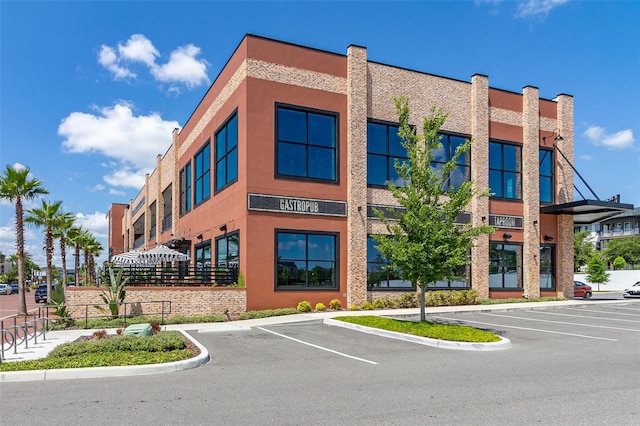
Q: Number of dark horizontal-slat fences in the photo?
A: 1